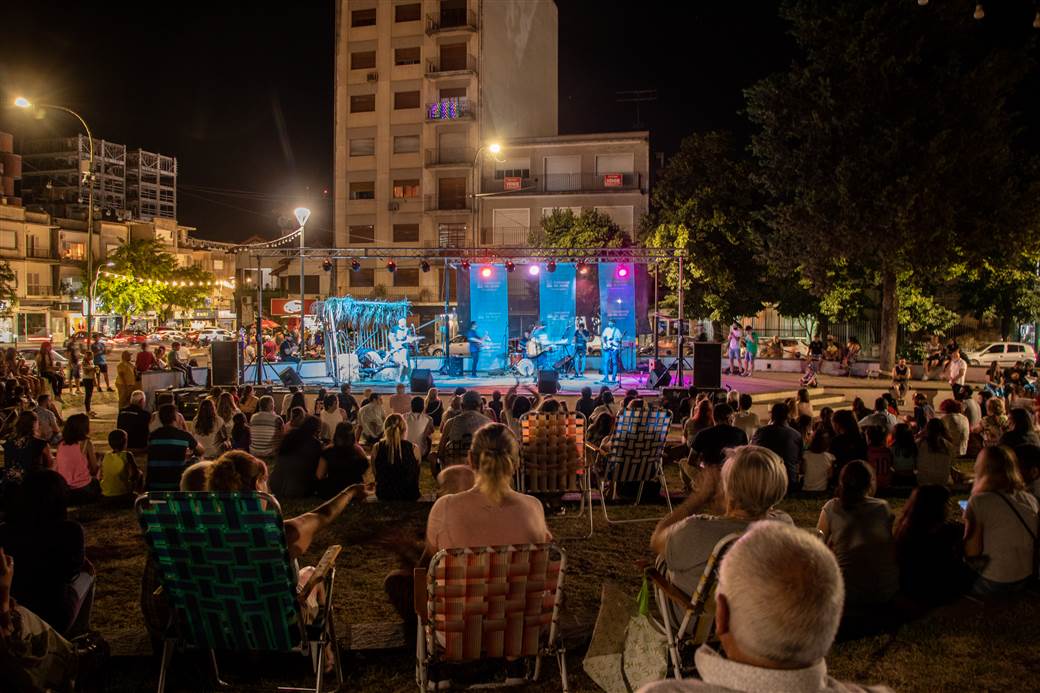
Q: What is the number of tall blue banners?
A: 3